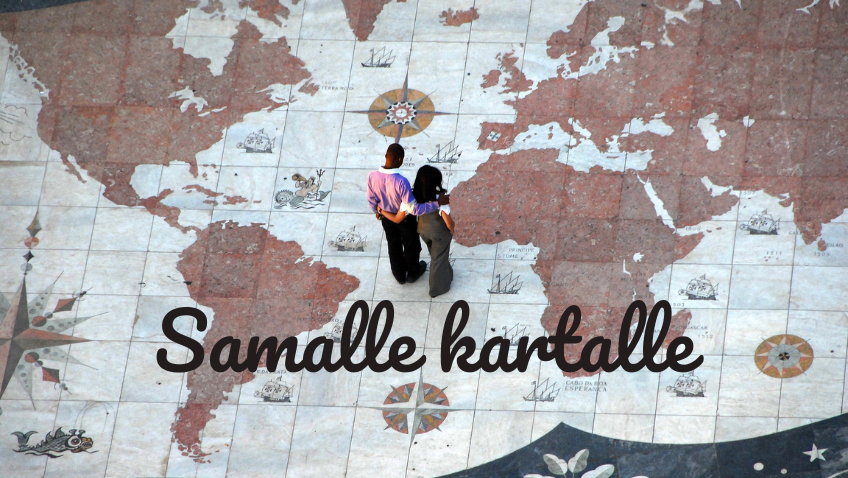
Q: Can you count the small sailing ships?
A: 12